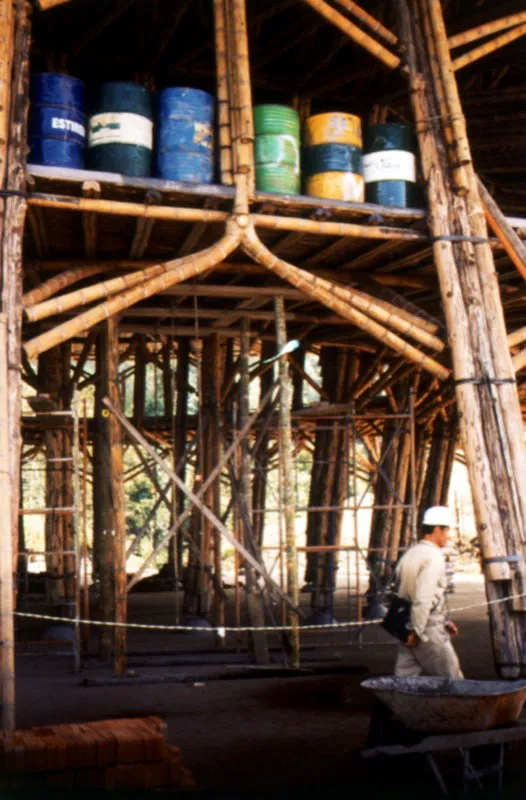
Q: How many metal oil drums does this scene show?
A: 6